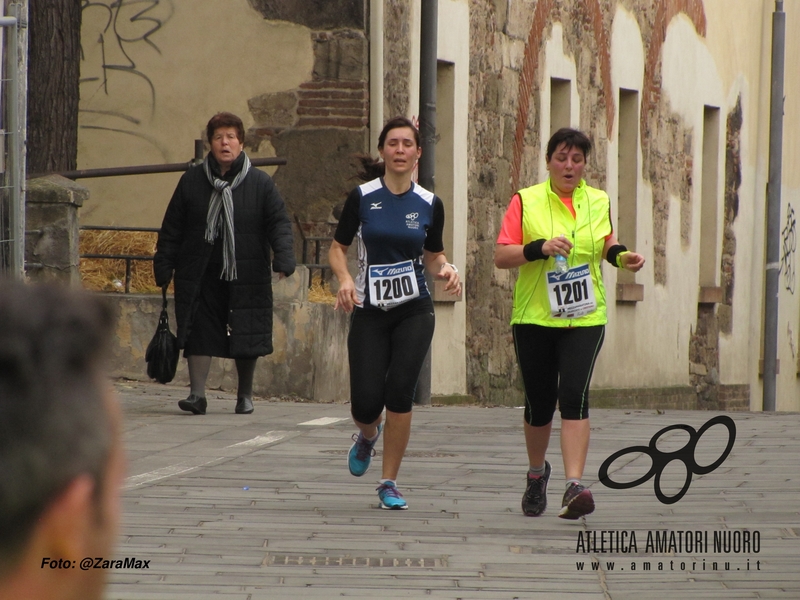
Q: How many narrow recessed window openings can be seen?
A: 4